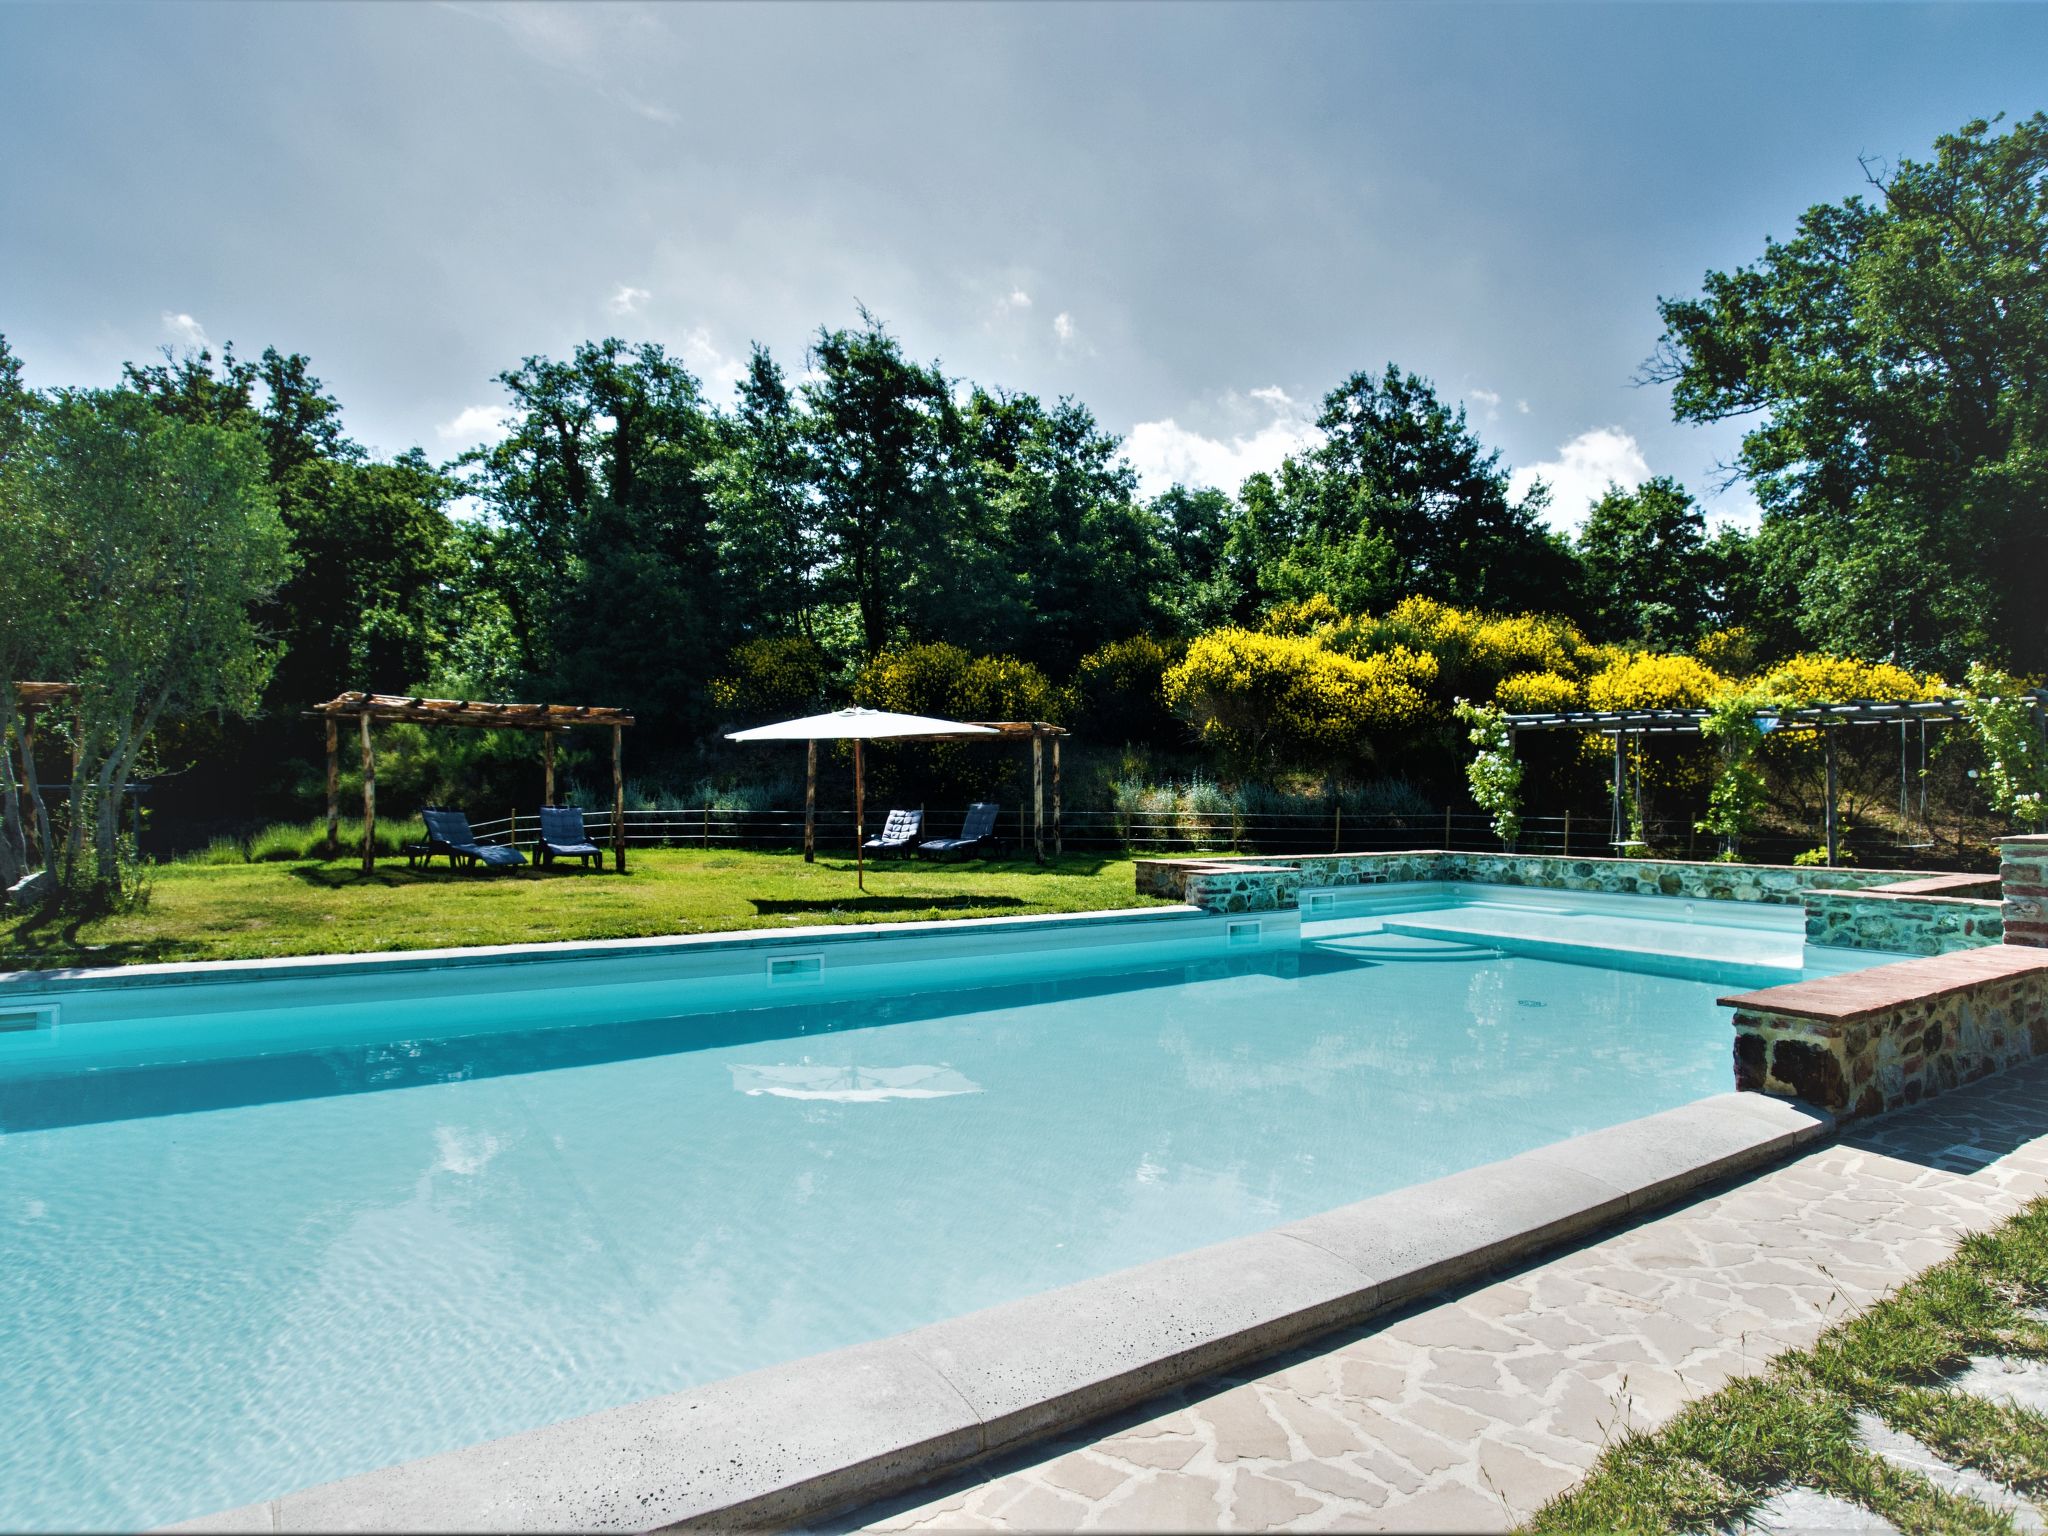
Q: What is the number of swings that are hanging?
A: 2